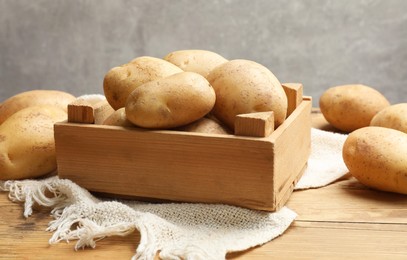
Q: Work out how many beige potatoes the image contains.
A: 11